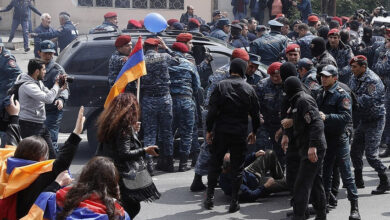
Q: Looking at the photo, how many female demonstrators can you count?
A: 3